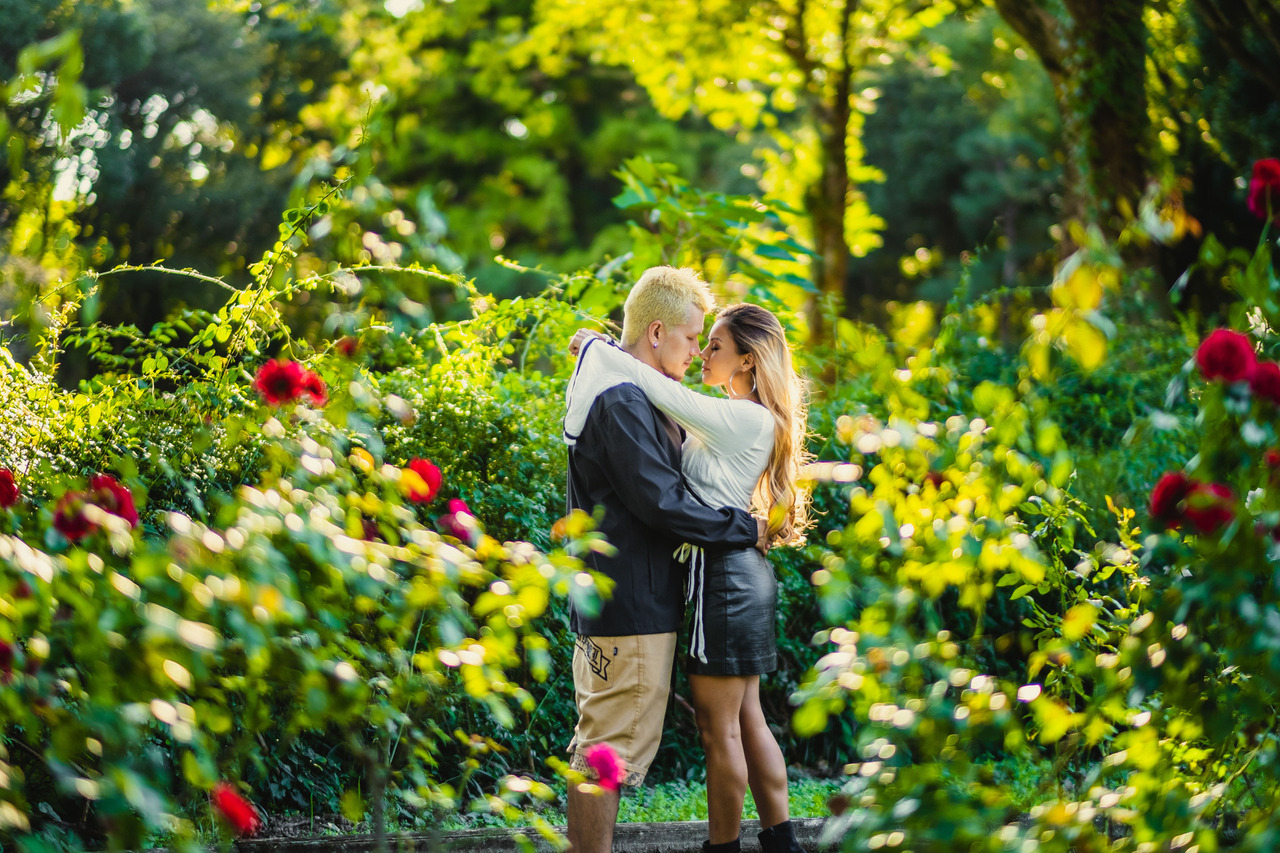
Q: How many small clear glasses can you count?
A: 0